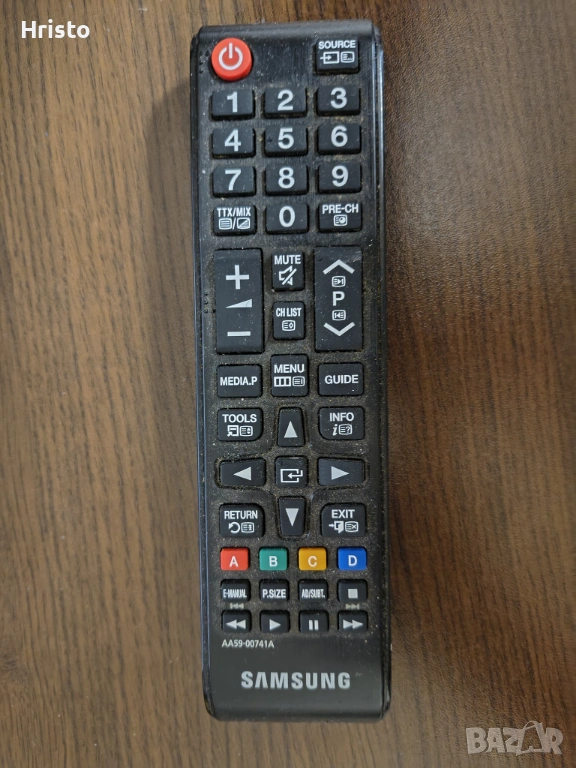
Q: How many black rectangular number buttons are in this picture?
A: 10